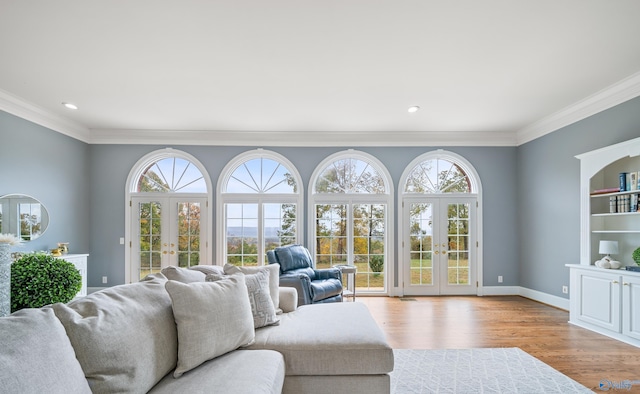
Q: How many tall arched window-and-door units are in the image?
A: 4